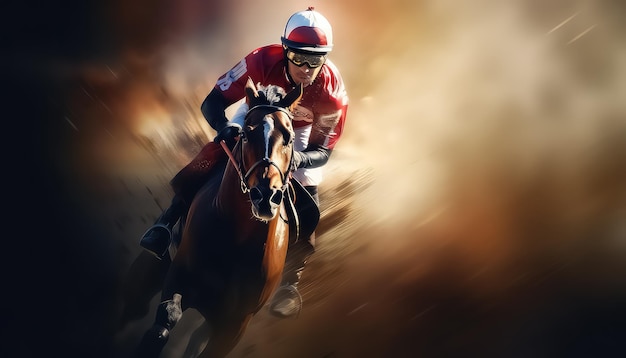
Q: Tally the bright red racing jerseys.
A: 1